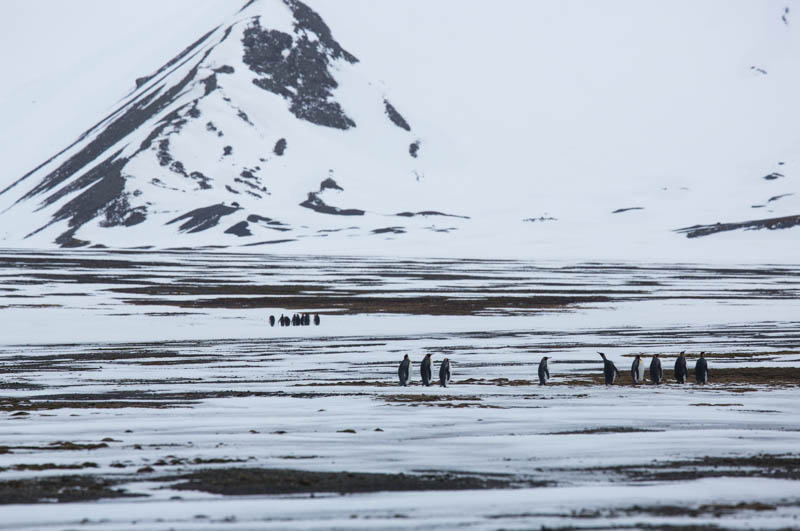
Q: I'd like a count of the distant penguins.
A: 8